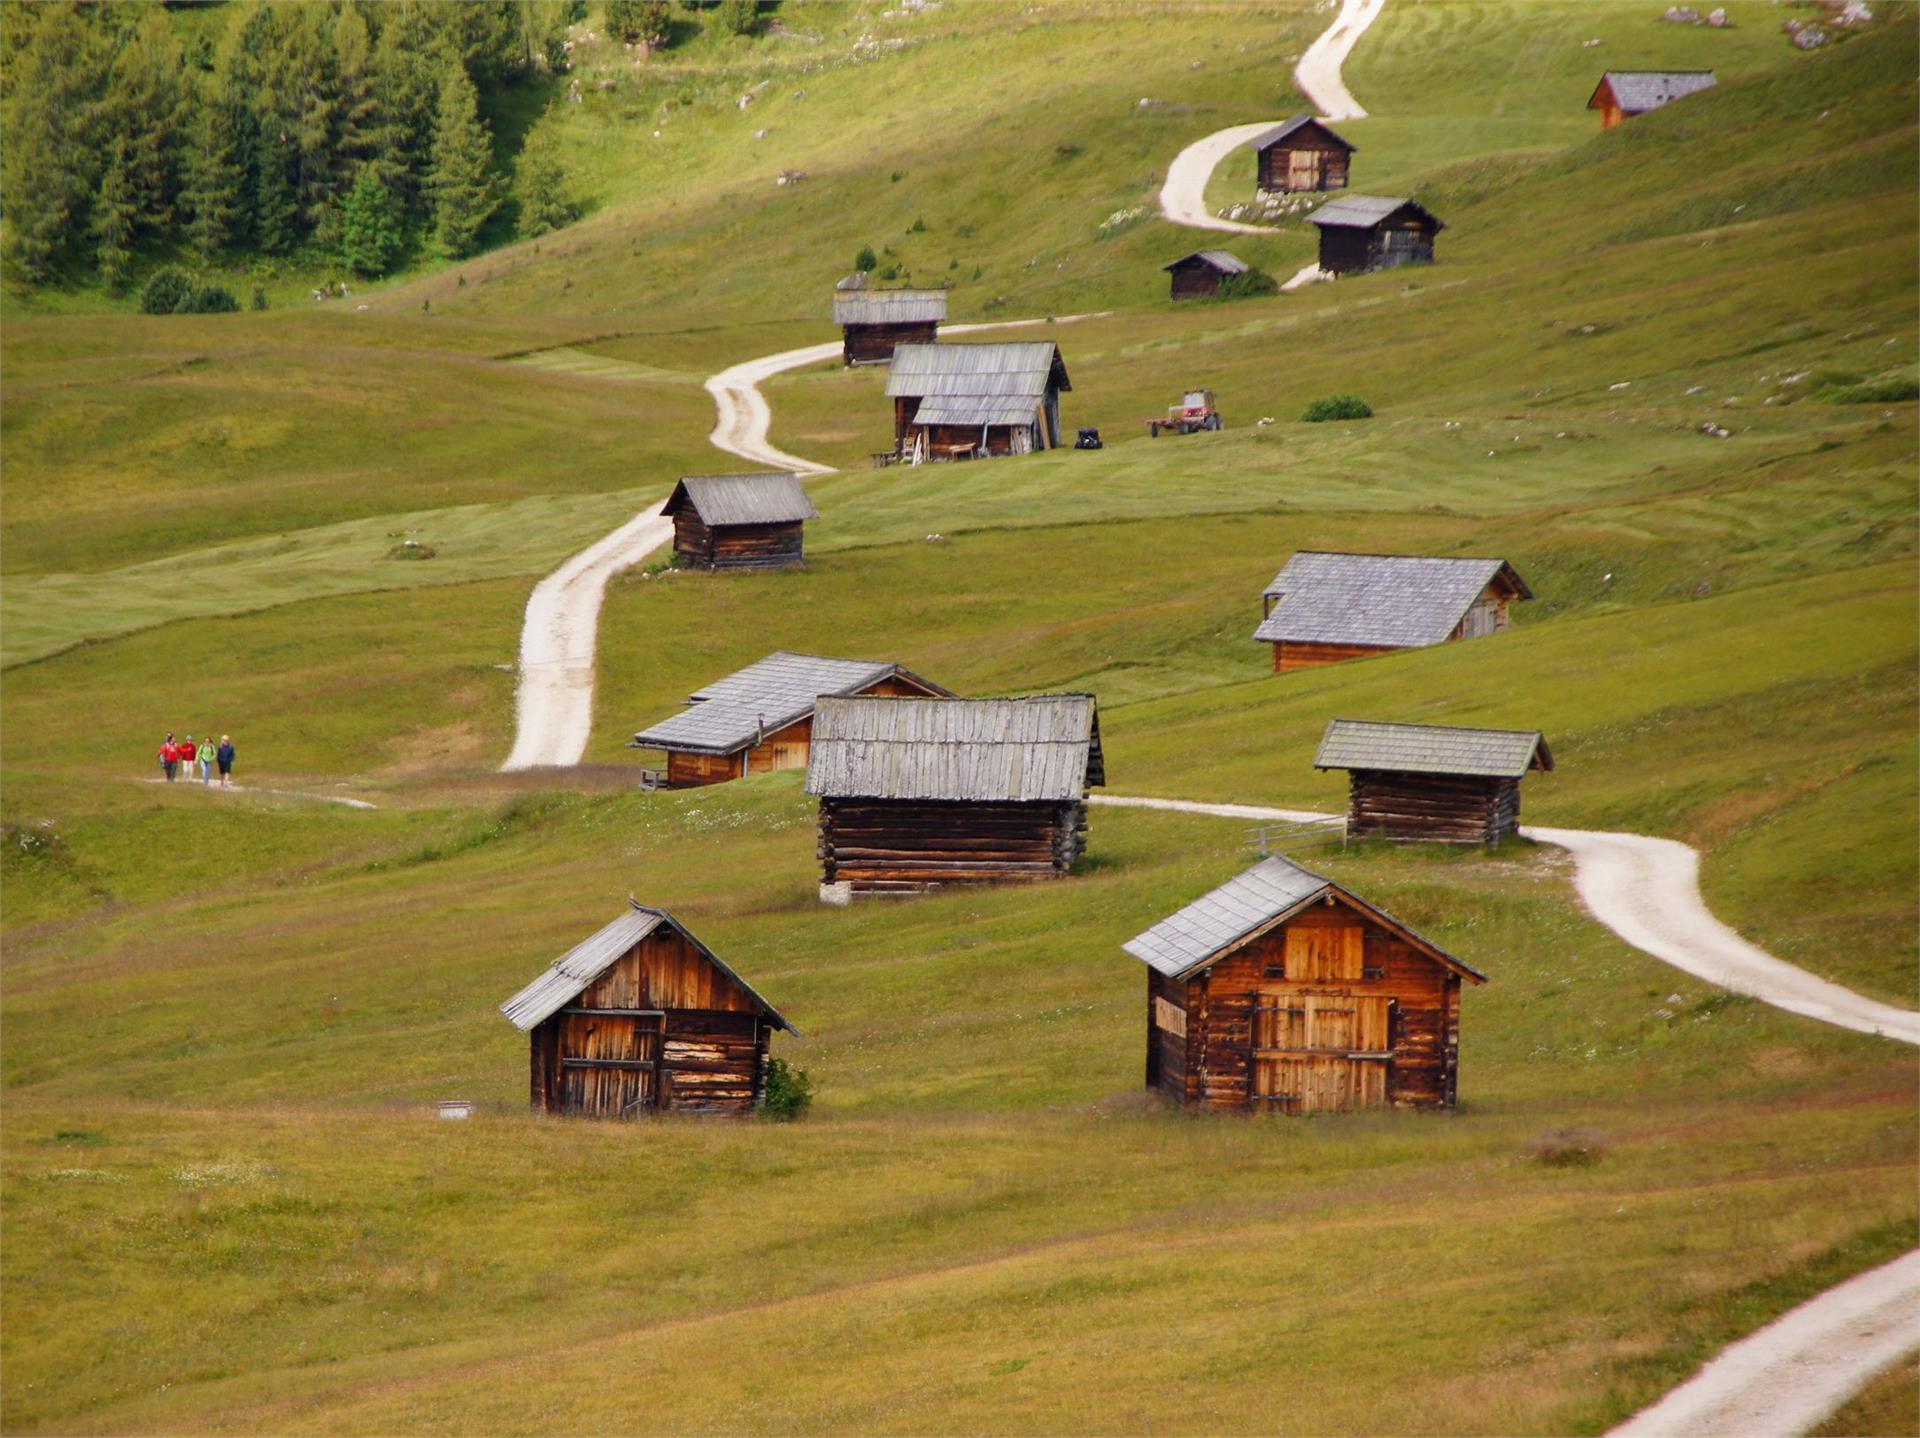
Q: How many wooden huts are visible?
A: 13